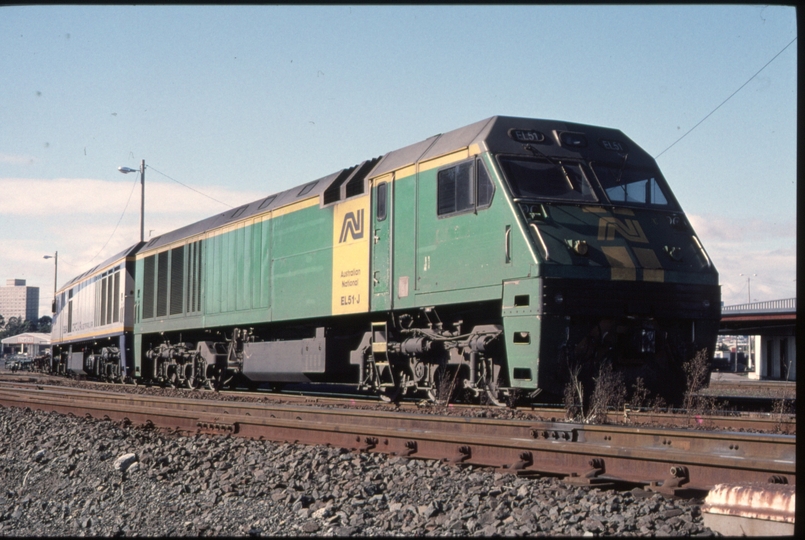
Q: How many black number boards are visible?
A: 2